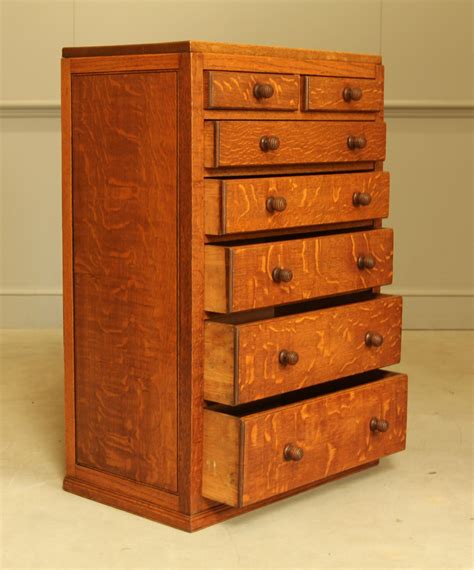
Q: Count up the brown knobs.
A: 12